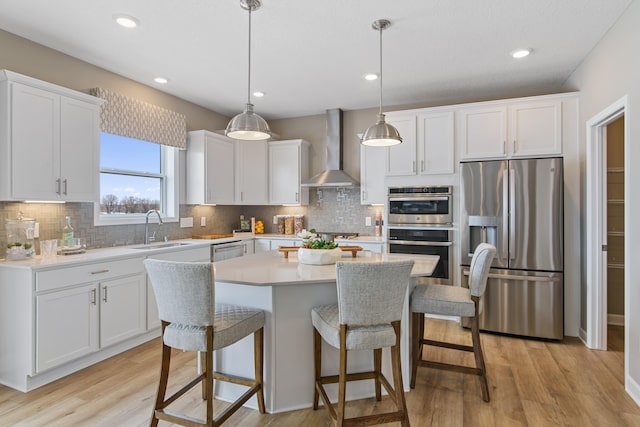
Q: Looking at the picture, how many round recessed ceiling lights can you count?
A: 5